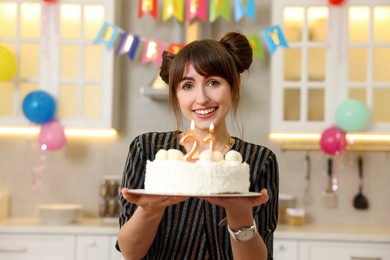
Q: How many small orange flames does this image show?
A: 2